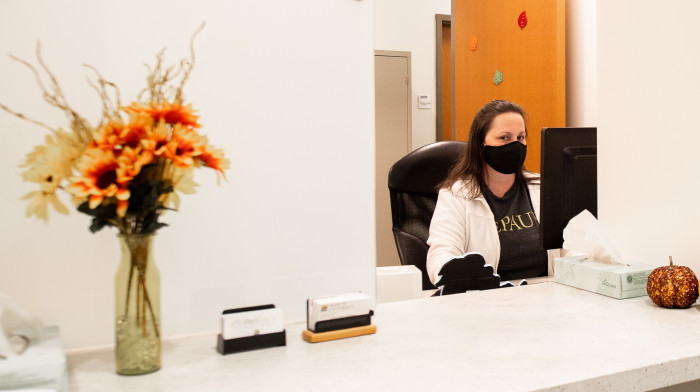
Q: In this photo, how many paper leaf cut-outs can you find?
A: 3